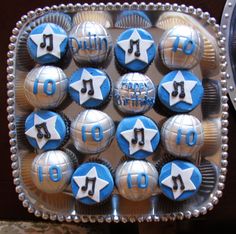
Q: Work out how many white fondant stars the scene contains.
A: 8